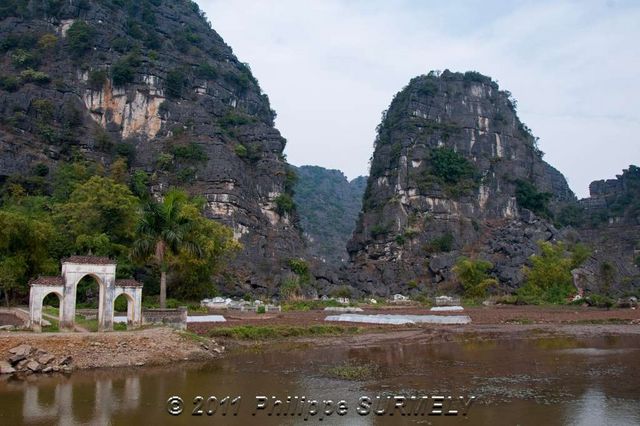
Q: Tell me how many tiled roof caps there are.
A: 3